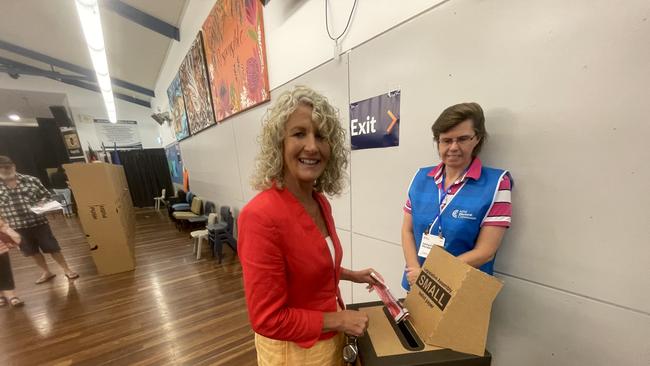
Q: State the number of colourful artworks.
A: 3